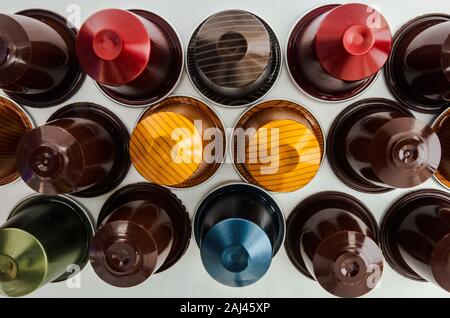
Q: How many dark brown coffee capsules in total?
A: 7